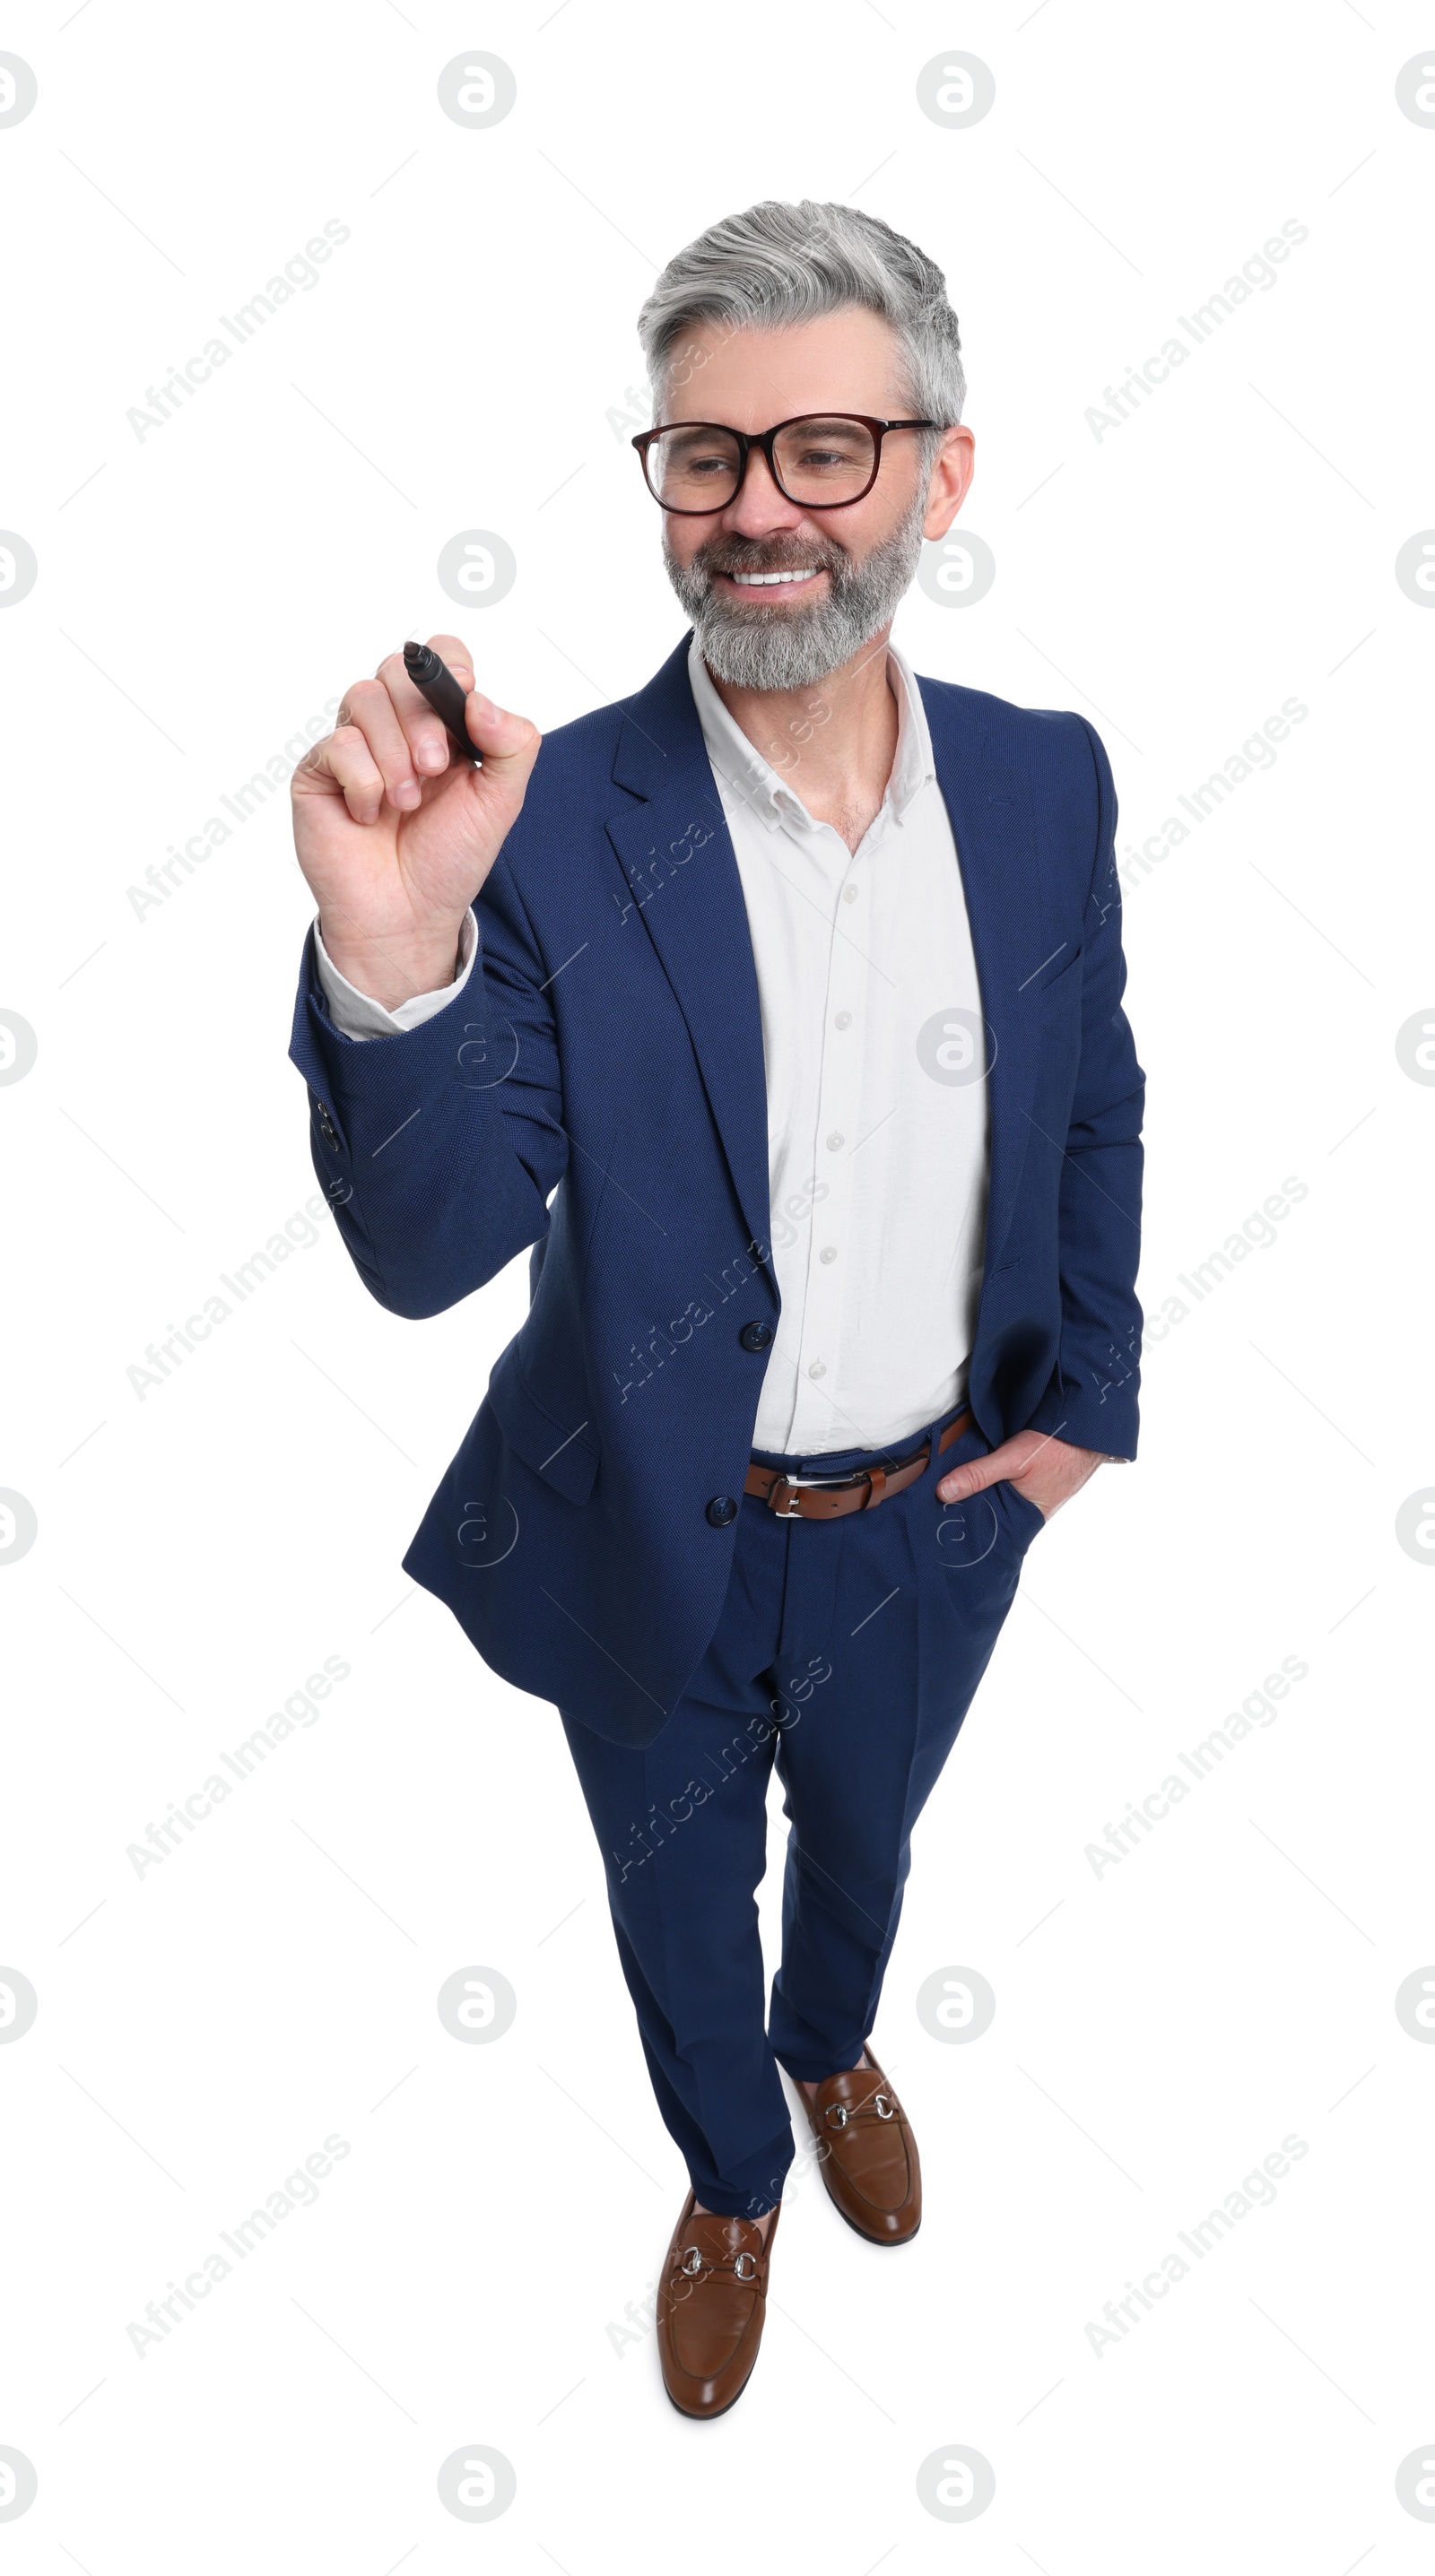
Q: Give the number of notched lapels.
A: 2